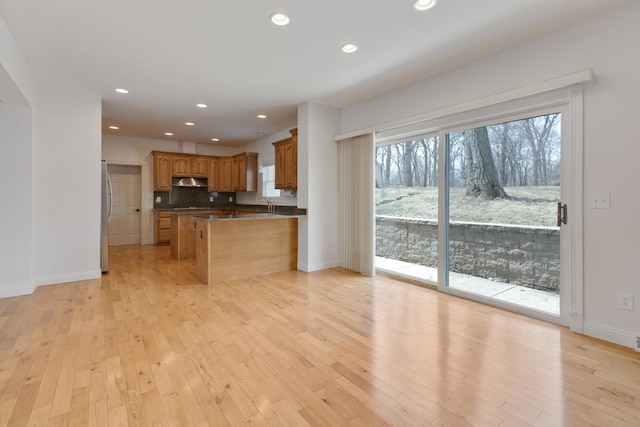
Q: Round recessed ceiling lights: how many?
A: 10